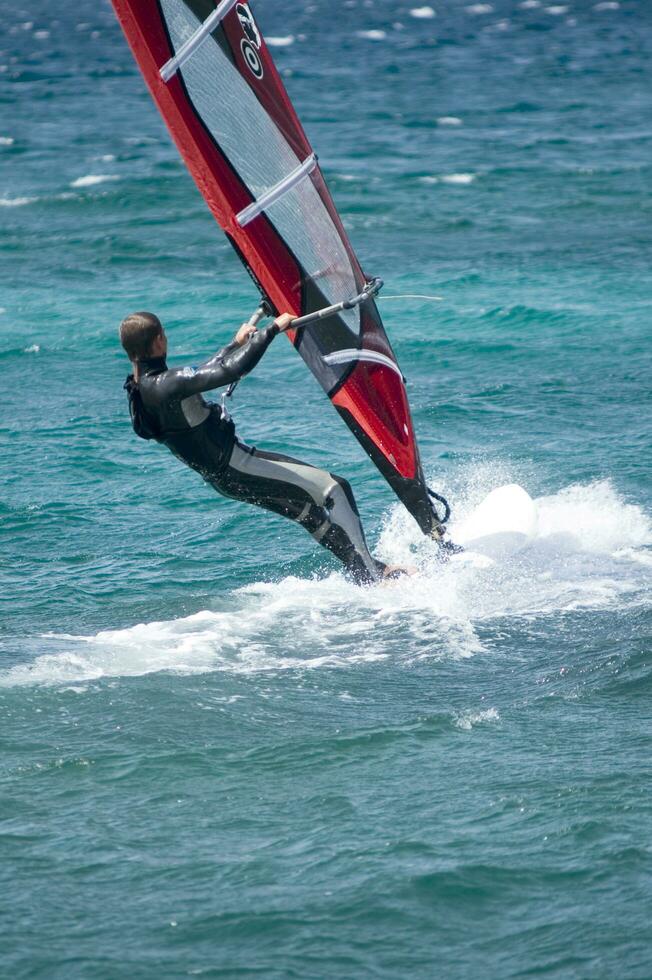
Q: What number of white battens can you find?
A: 3